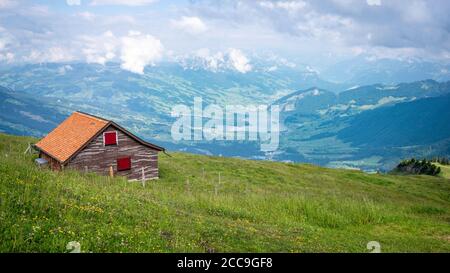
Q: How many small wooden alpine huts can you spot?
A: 1